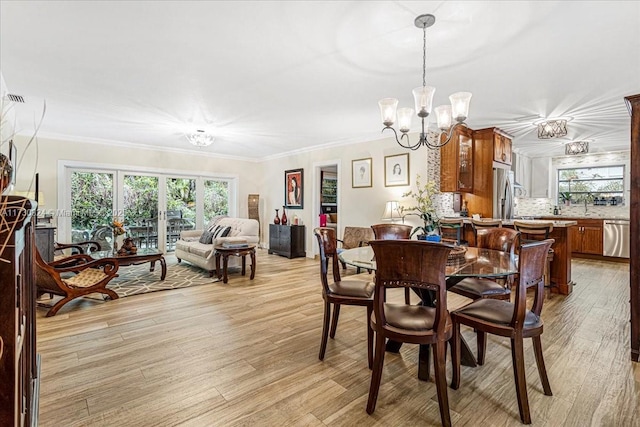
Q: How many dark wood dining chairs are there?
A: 5